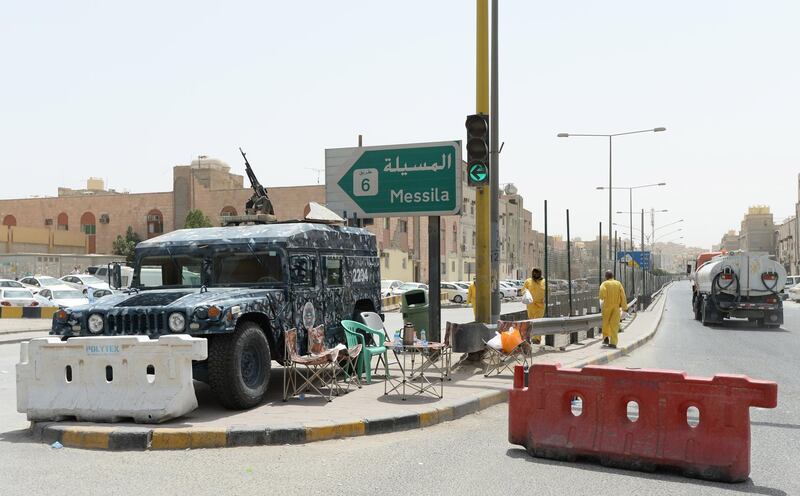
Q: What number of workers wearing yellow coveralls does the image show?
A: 3